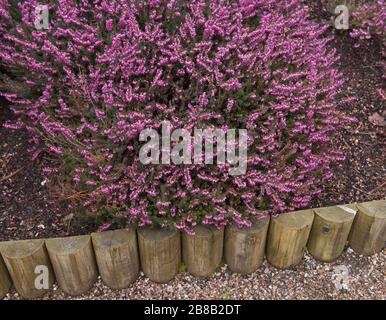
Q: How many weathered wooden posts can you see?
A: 10